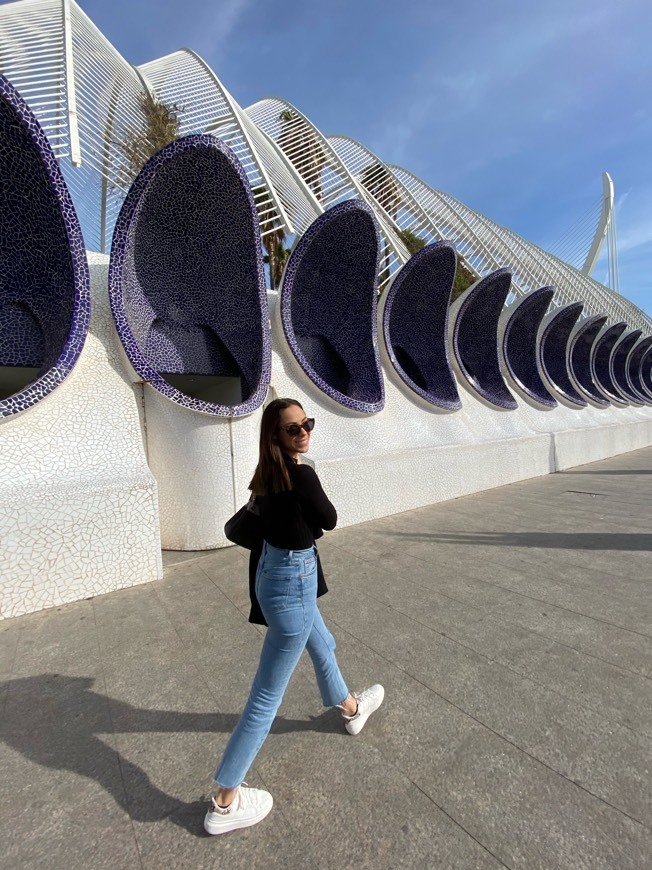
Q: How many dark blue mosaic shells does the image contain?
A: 12